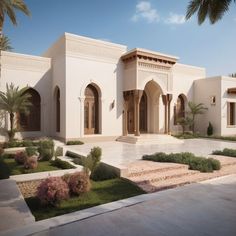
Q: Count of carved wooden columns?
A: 4